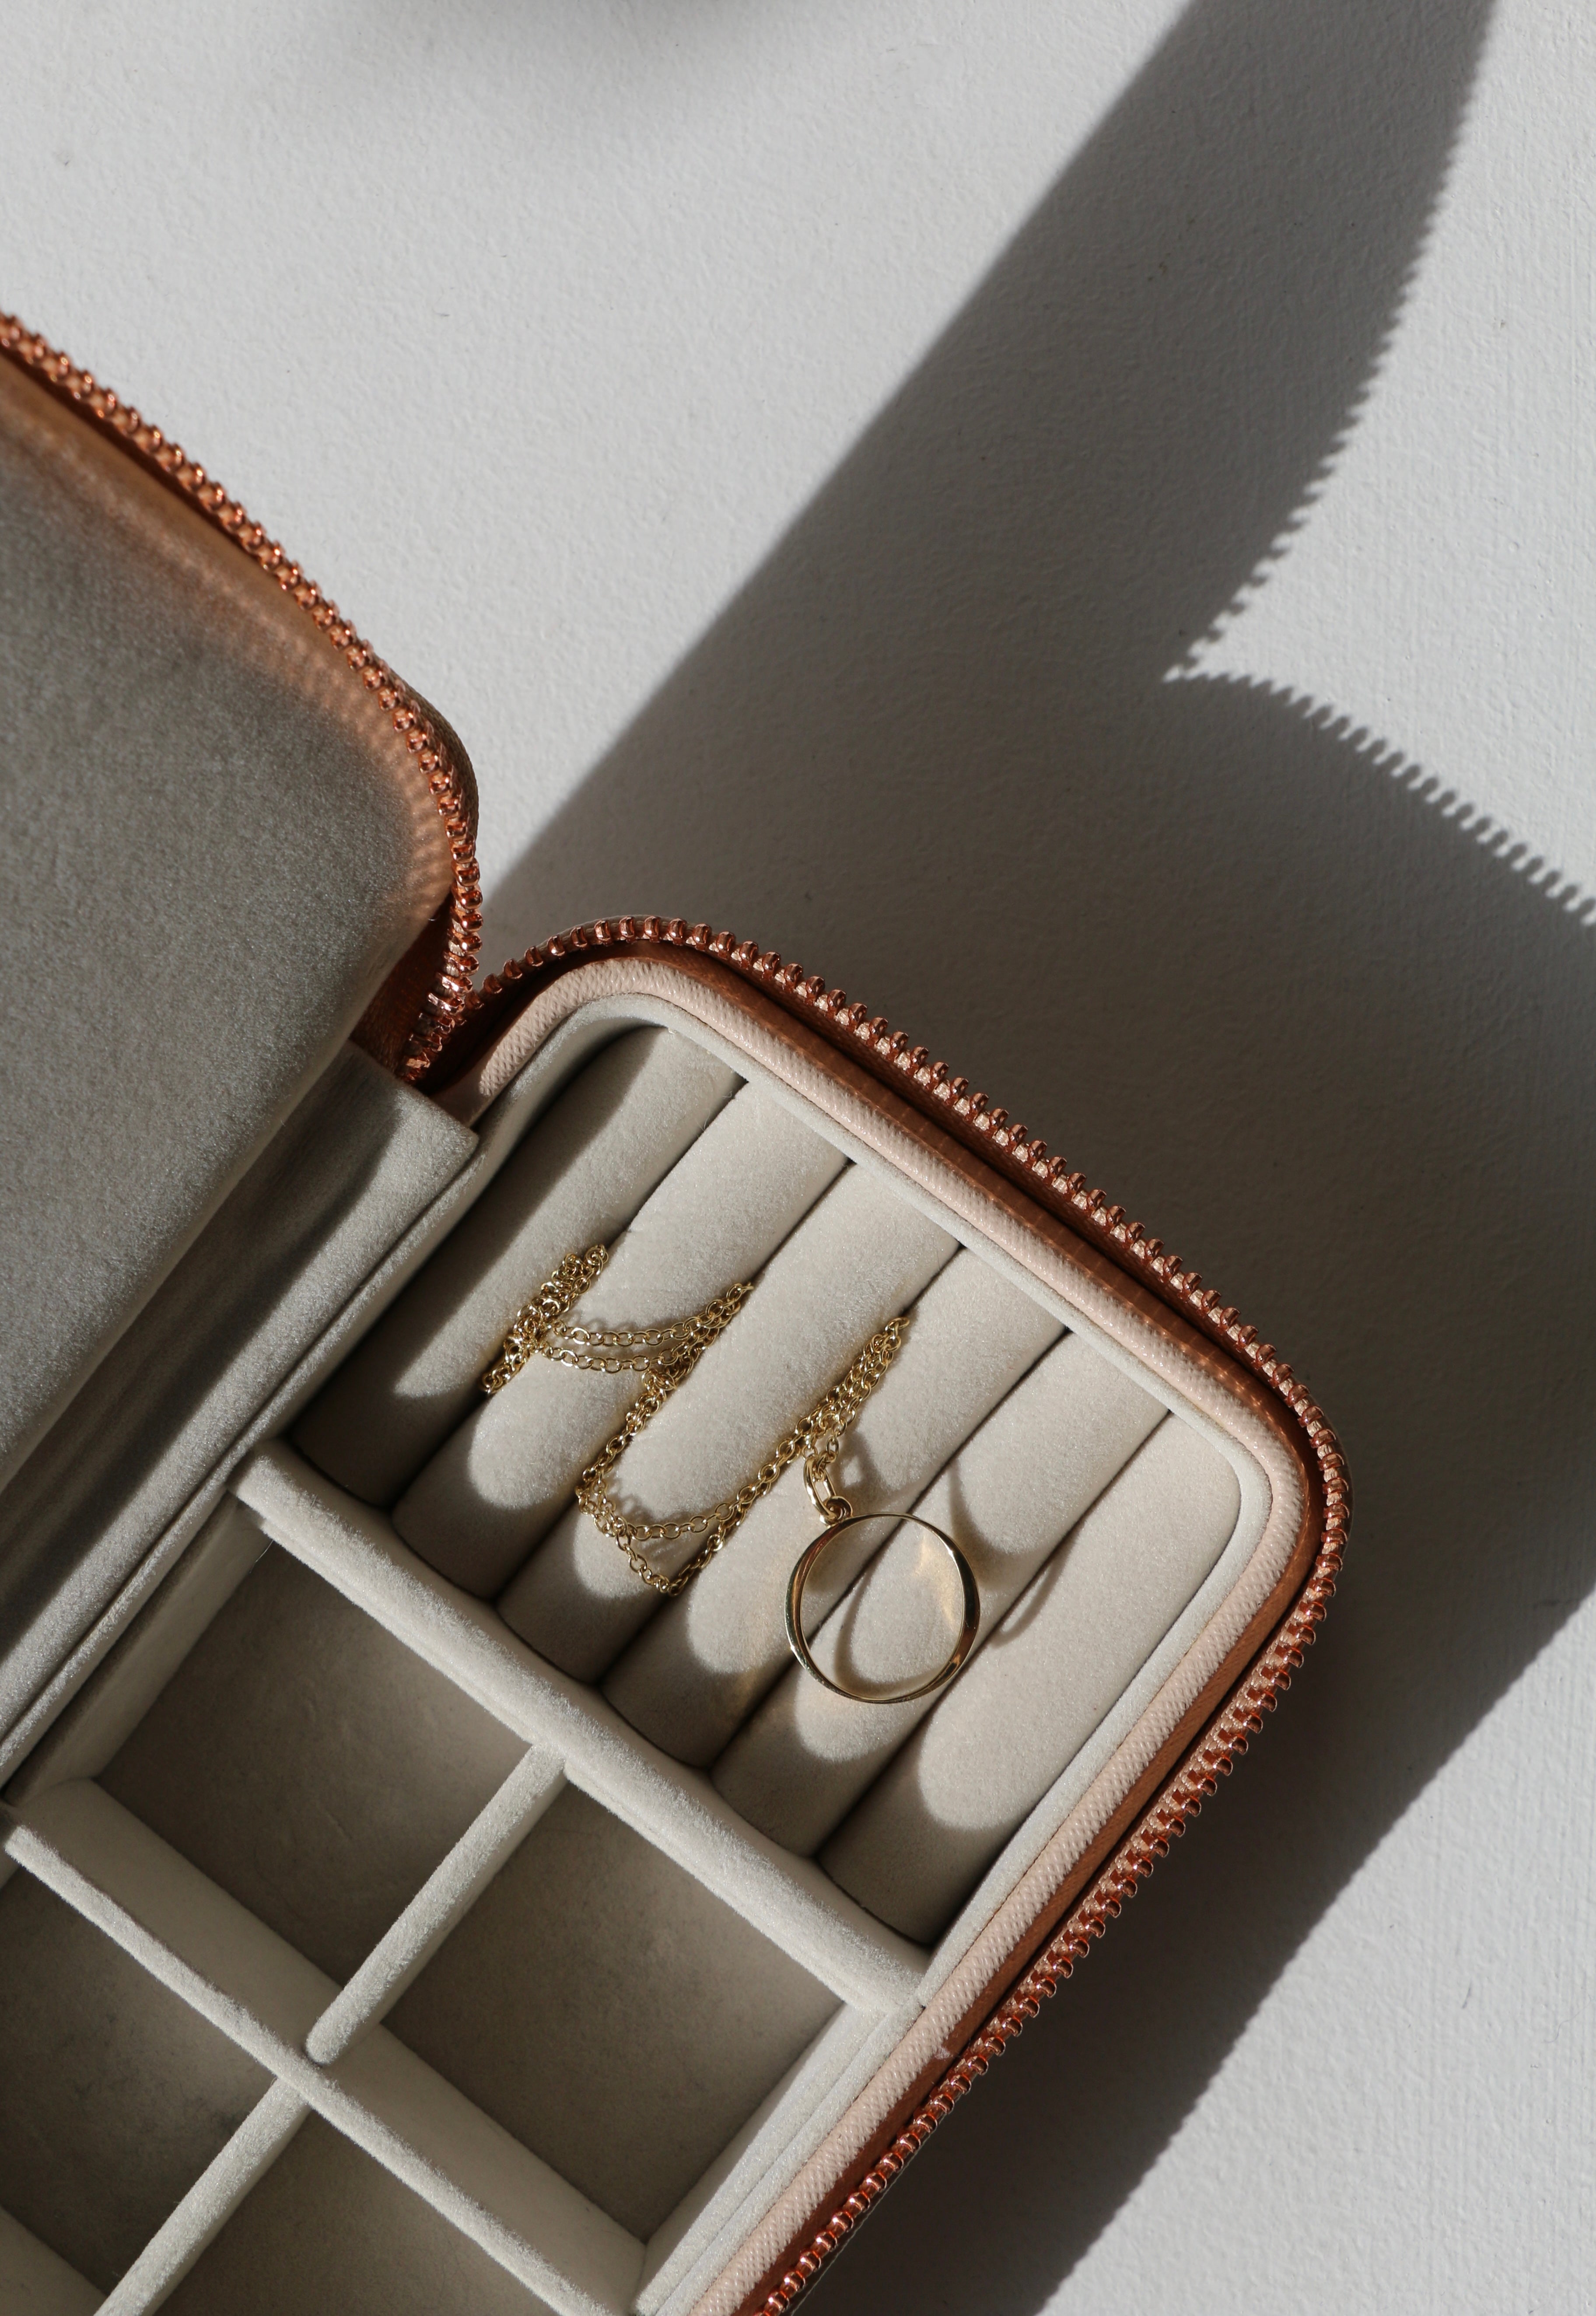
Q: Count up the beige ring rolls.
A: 6